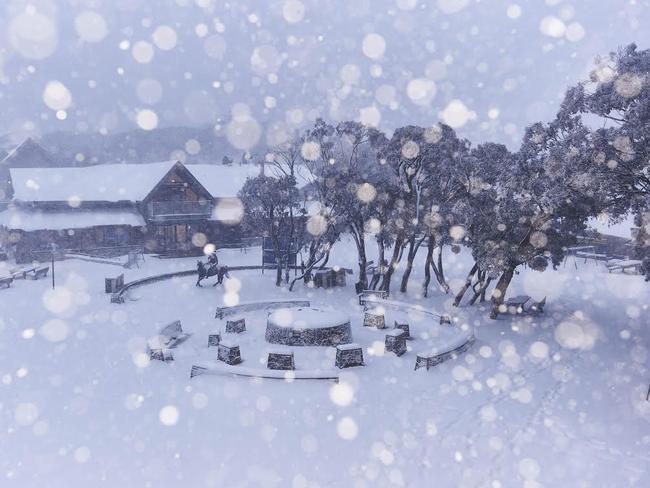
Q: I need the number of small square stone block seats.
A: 8